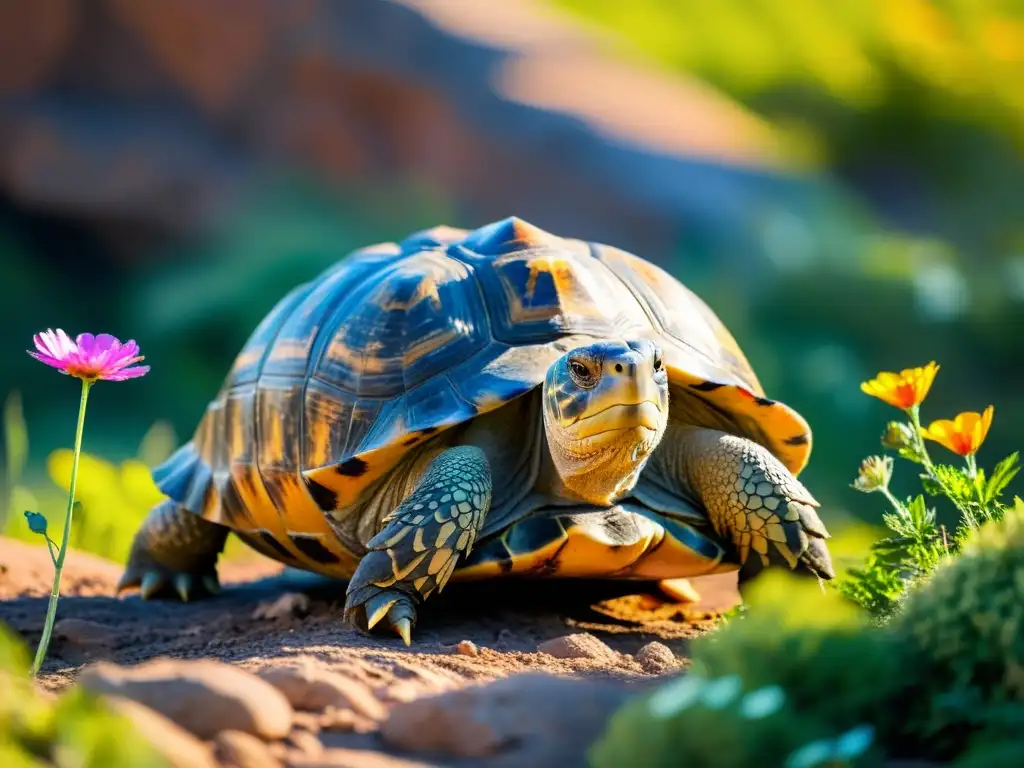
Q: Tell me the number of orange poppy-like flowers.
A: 2